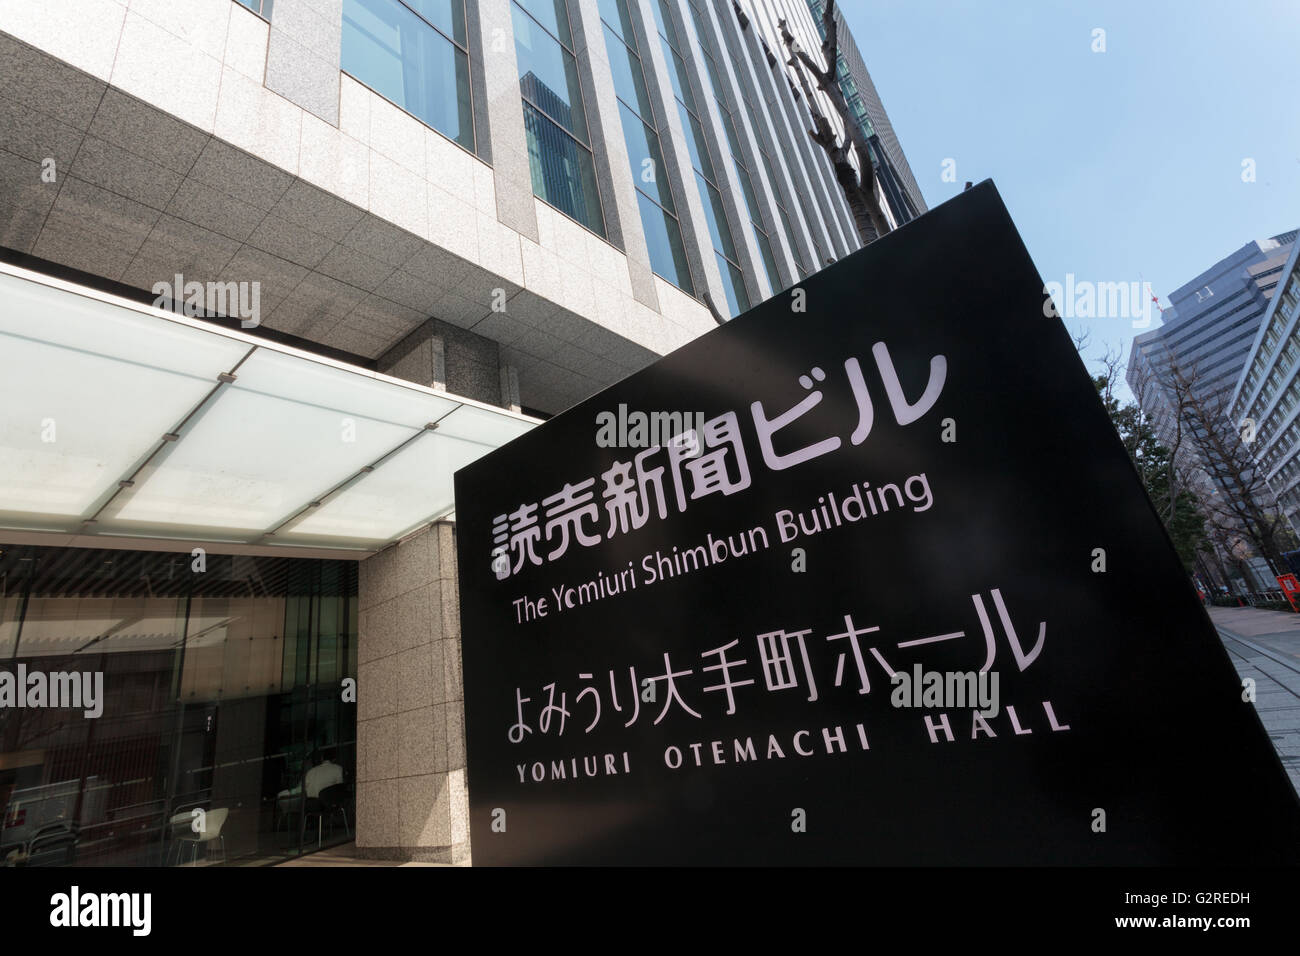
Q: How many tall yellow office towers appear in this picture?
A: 0